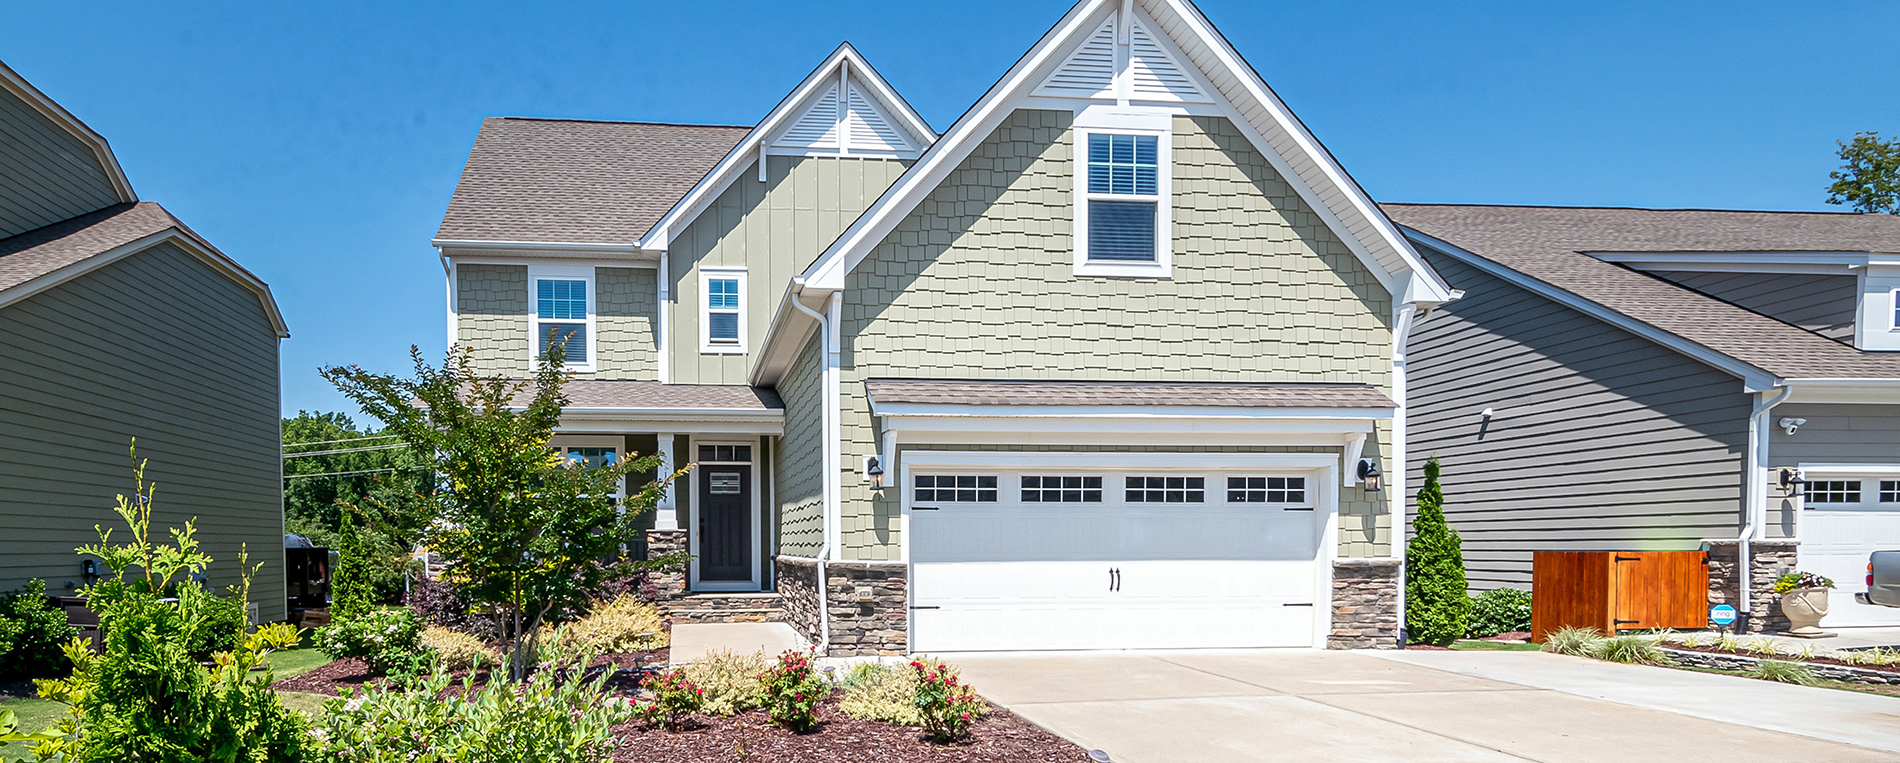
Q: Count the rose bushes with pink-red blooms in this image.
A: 3